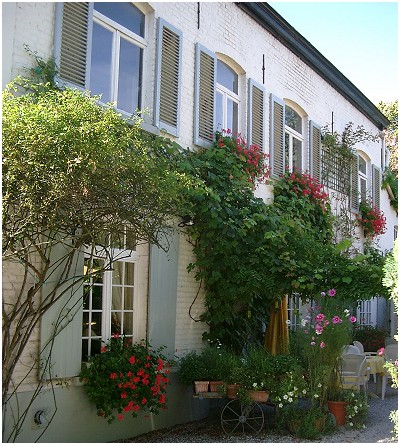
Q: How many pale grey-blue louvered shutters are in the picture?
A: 8